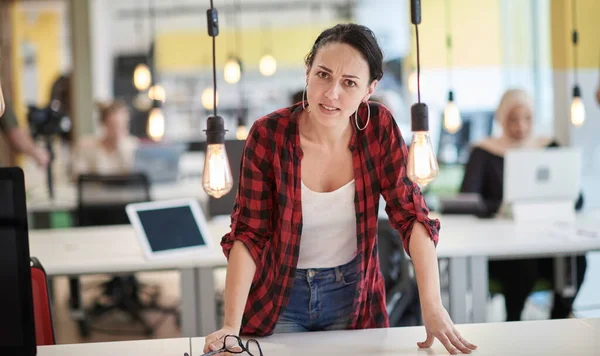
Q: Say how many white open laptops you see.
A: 1